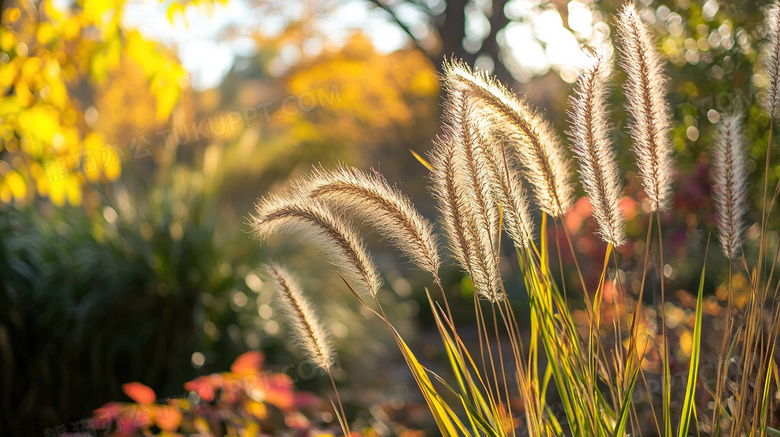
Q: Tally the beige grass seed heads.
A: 11